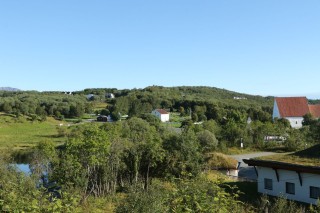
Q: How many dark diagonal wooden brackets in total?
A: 3